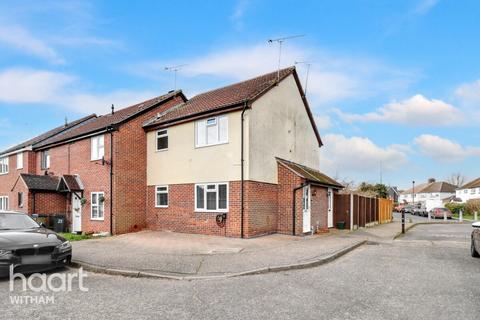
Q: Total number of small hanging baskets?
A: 2